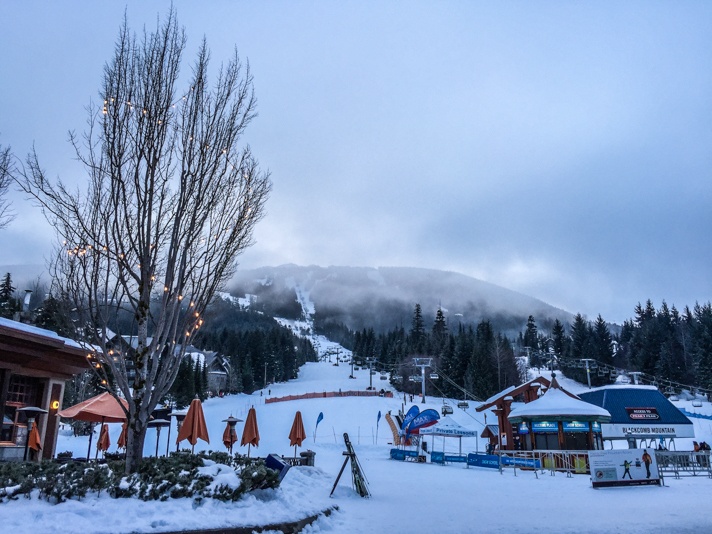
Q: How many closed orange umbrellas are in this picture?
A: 7